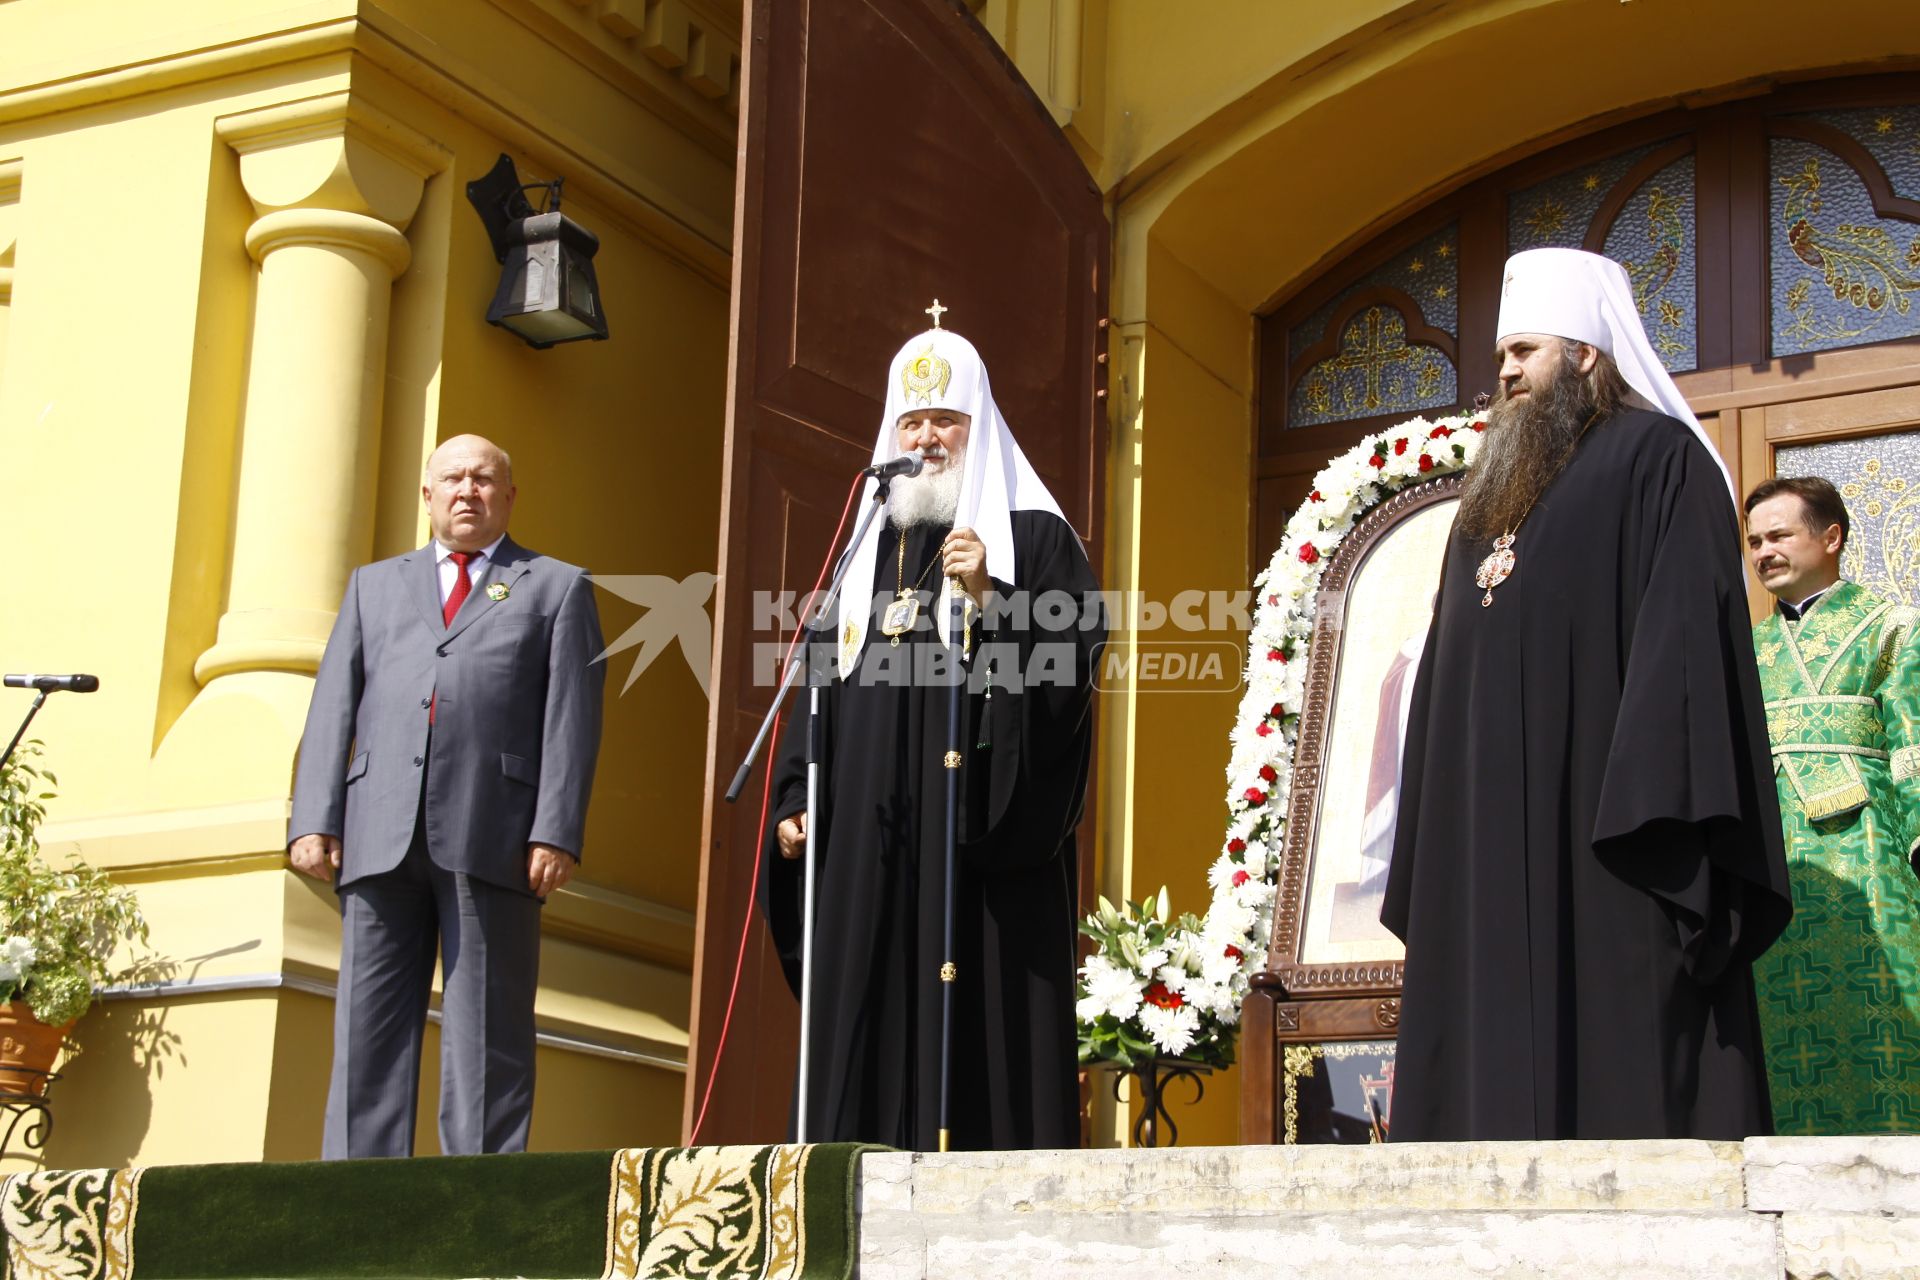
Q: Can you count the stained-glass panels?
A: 4